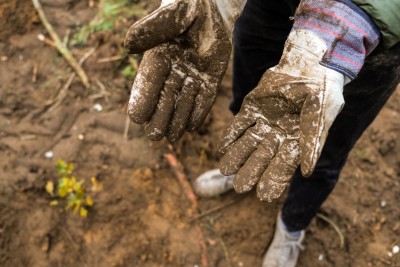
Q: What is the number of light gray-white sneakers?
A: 2